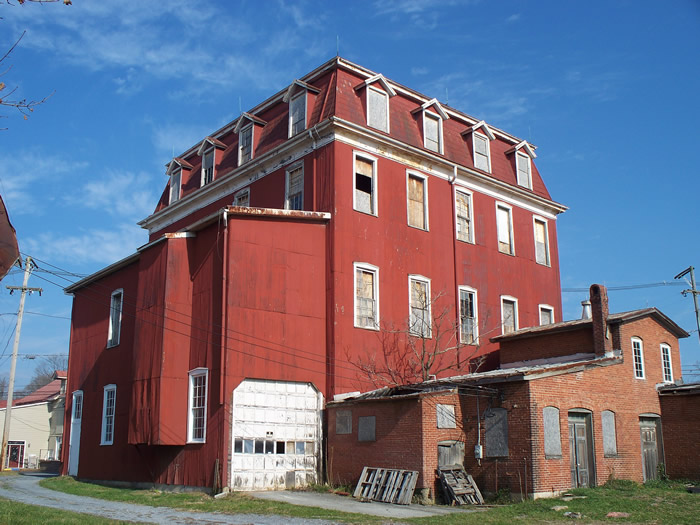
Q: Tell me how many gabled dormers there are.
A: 8